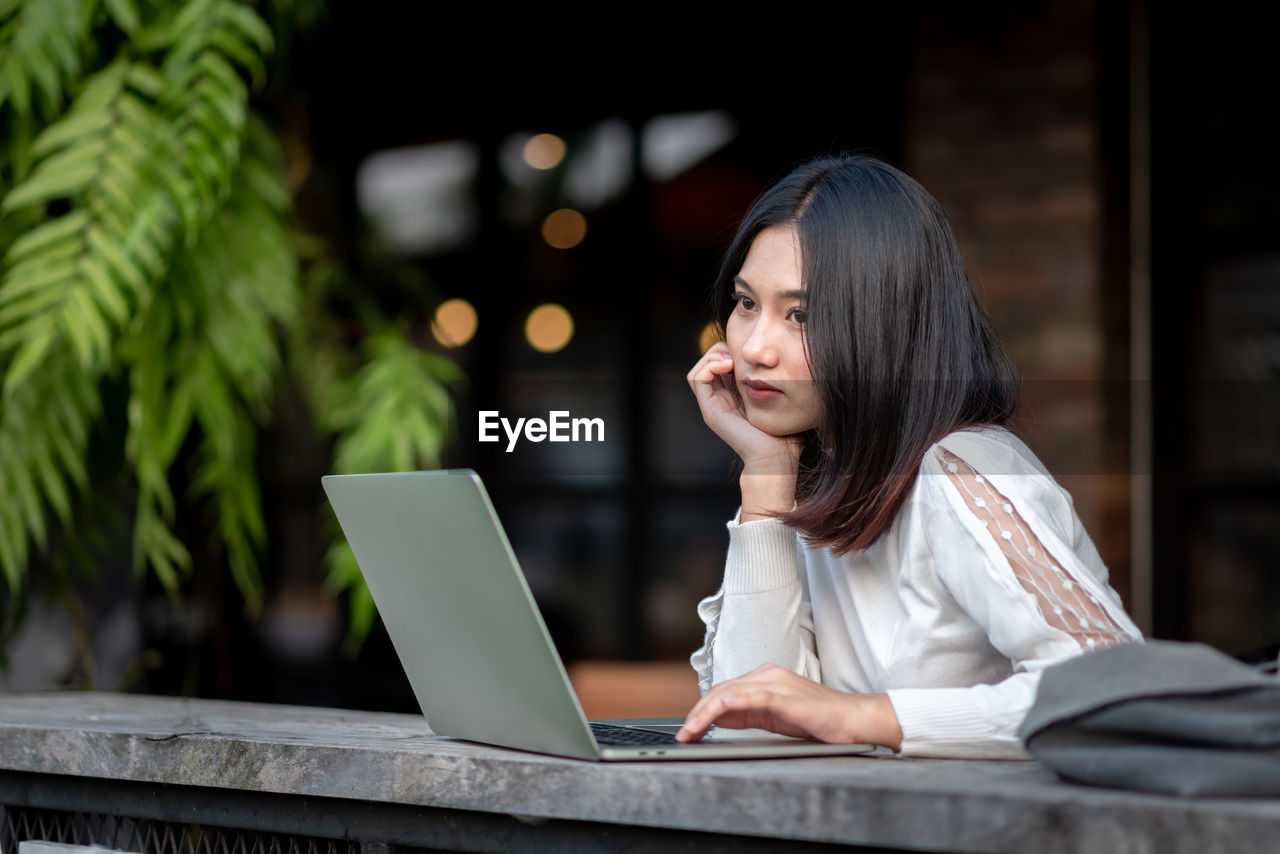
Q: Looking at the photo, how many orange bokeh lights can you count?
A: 5